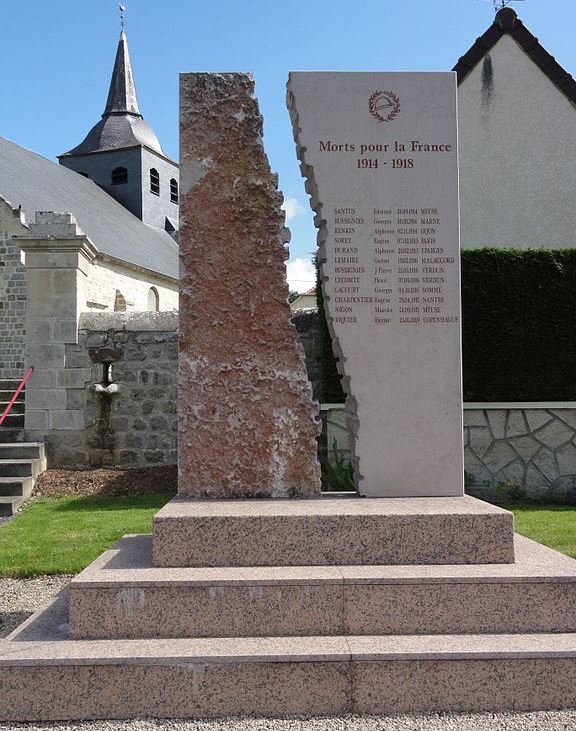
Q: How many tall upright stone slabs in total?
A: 2